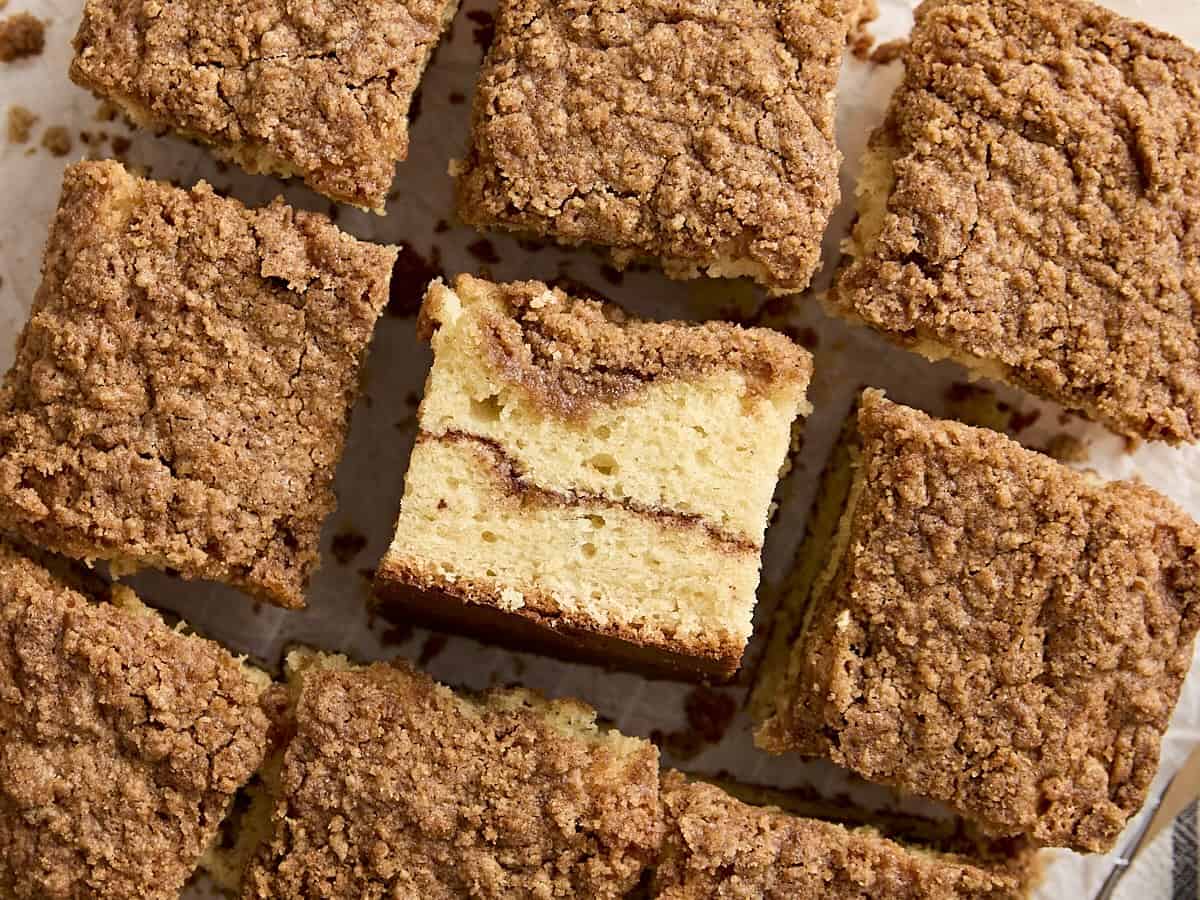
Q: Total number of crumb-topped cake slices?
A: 9